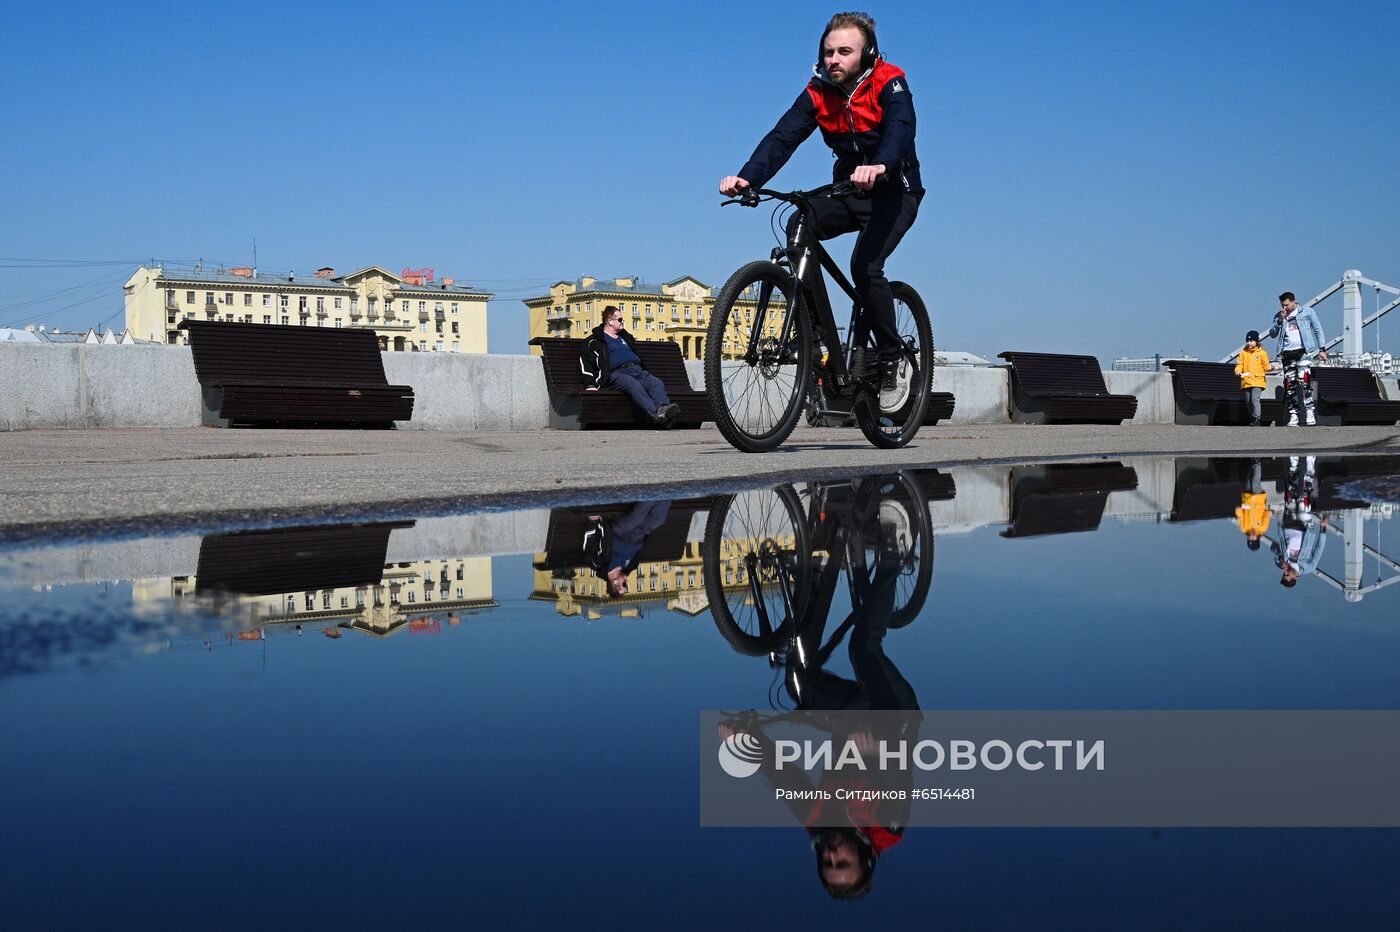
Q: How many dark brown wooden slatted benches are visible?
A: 6